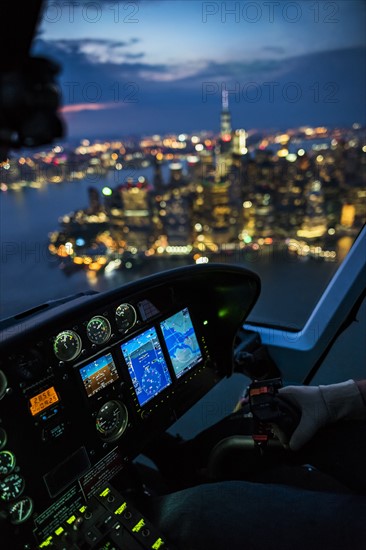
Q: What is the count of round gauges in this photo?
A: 9